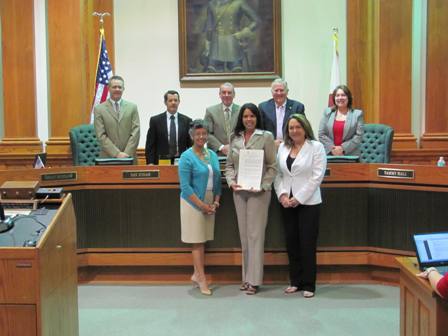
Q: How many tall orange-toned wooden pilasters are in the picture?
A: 4